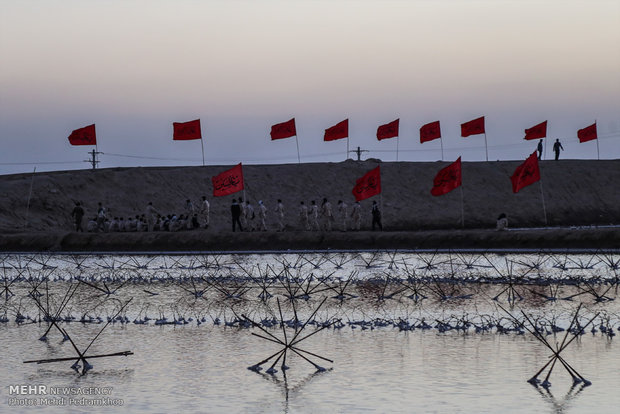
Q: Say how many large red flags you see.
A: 13